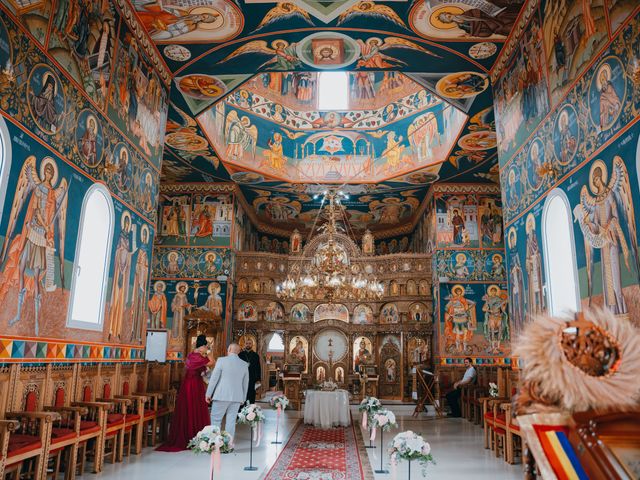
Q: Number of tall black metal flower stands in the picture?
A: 6